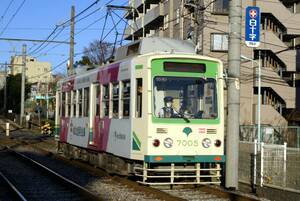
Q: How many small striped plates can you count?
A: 2